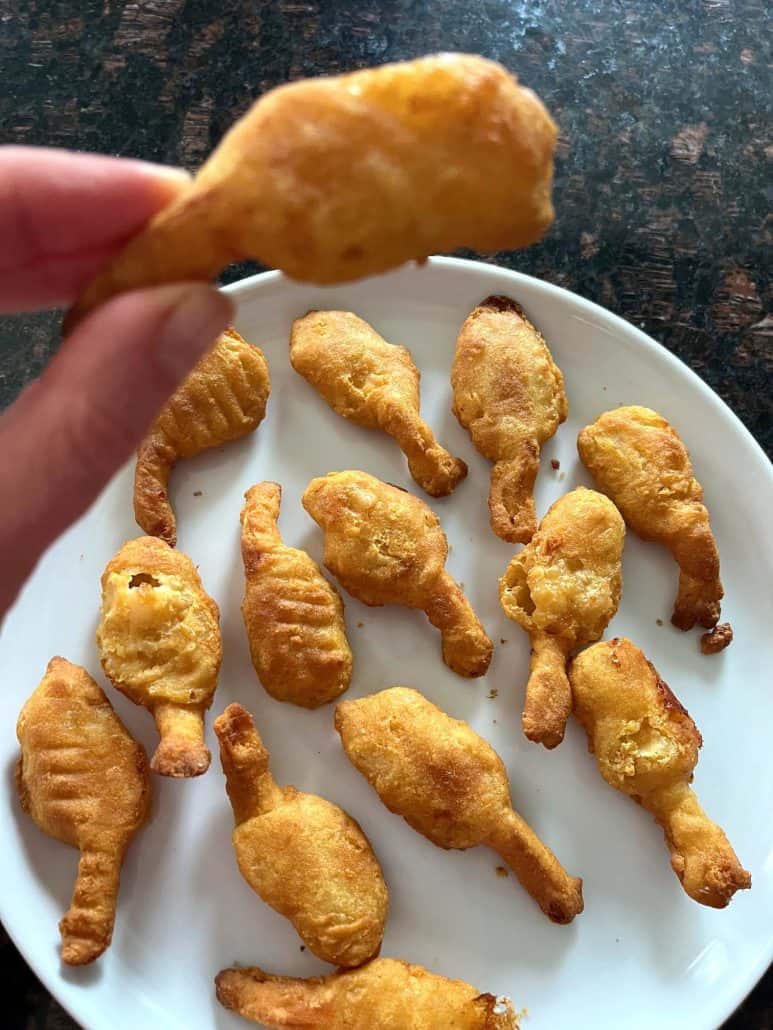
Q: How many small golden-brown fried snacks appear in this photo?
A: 14